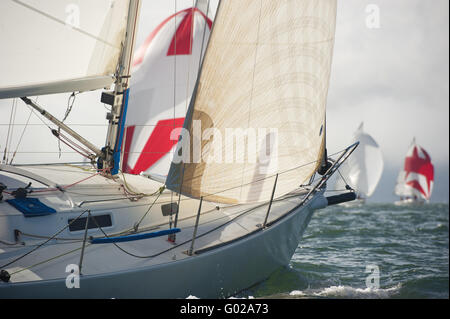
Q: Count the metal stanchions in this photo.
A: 3